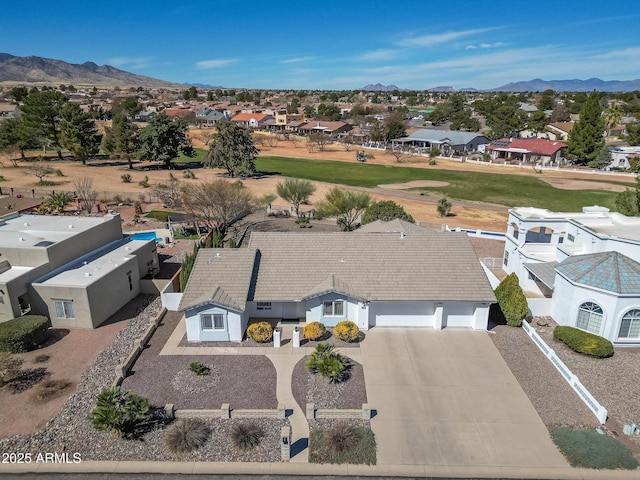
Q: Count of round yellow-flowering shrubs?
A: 3